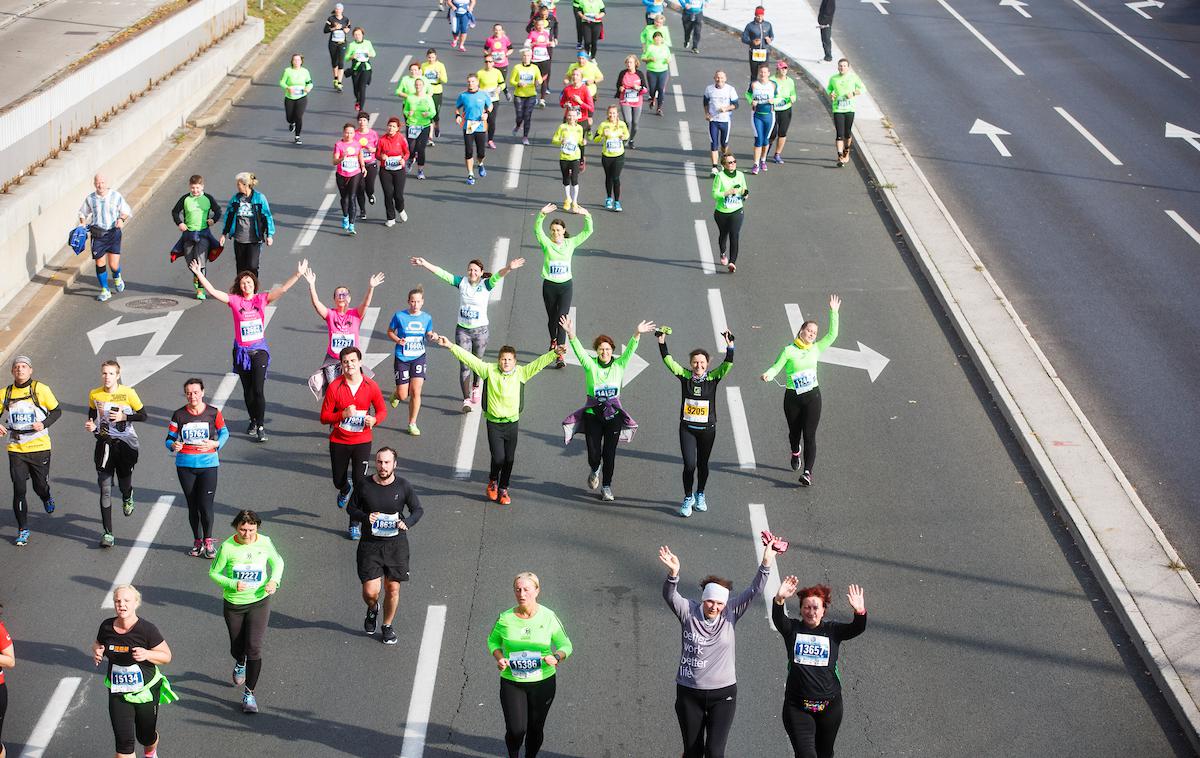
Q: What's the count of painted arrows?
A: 9